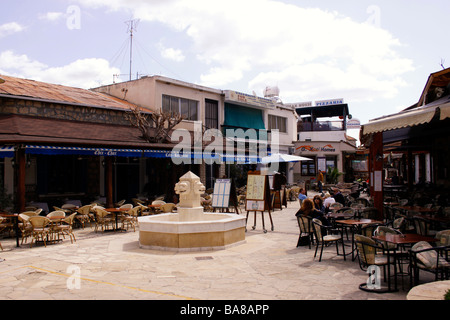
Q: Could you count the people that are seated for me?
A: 5